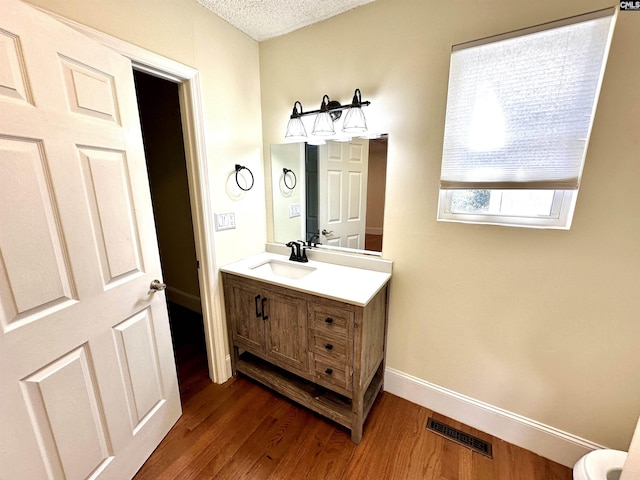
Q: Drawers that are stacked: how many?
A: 3